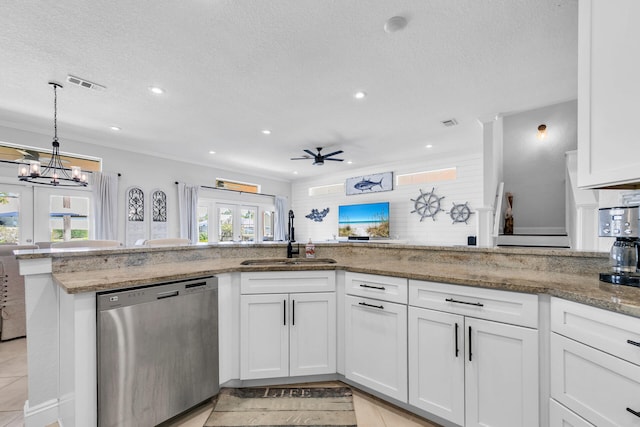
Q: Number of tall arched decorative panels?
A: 2